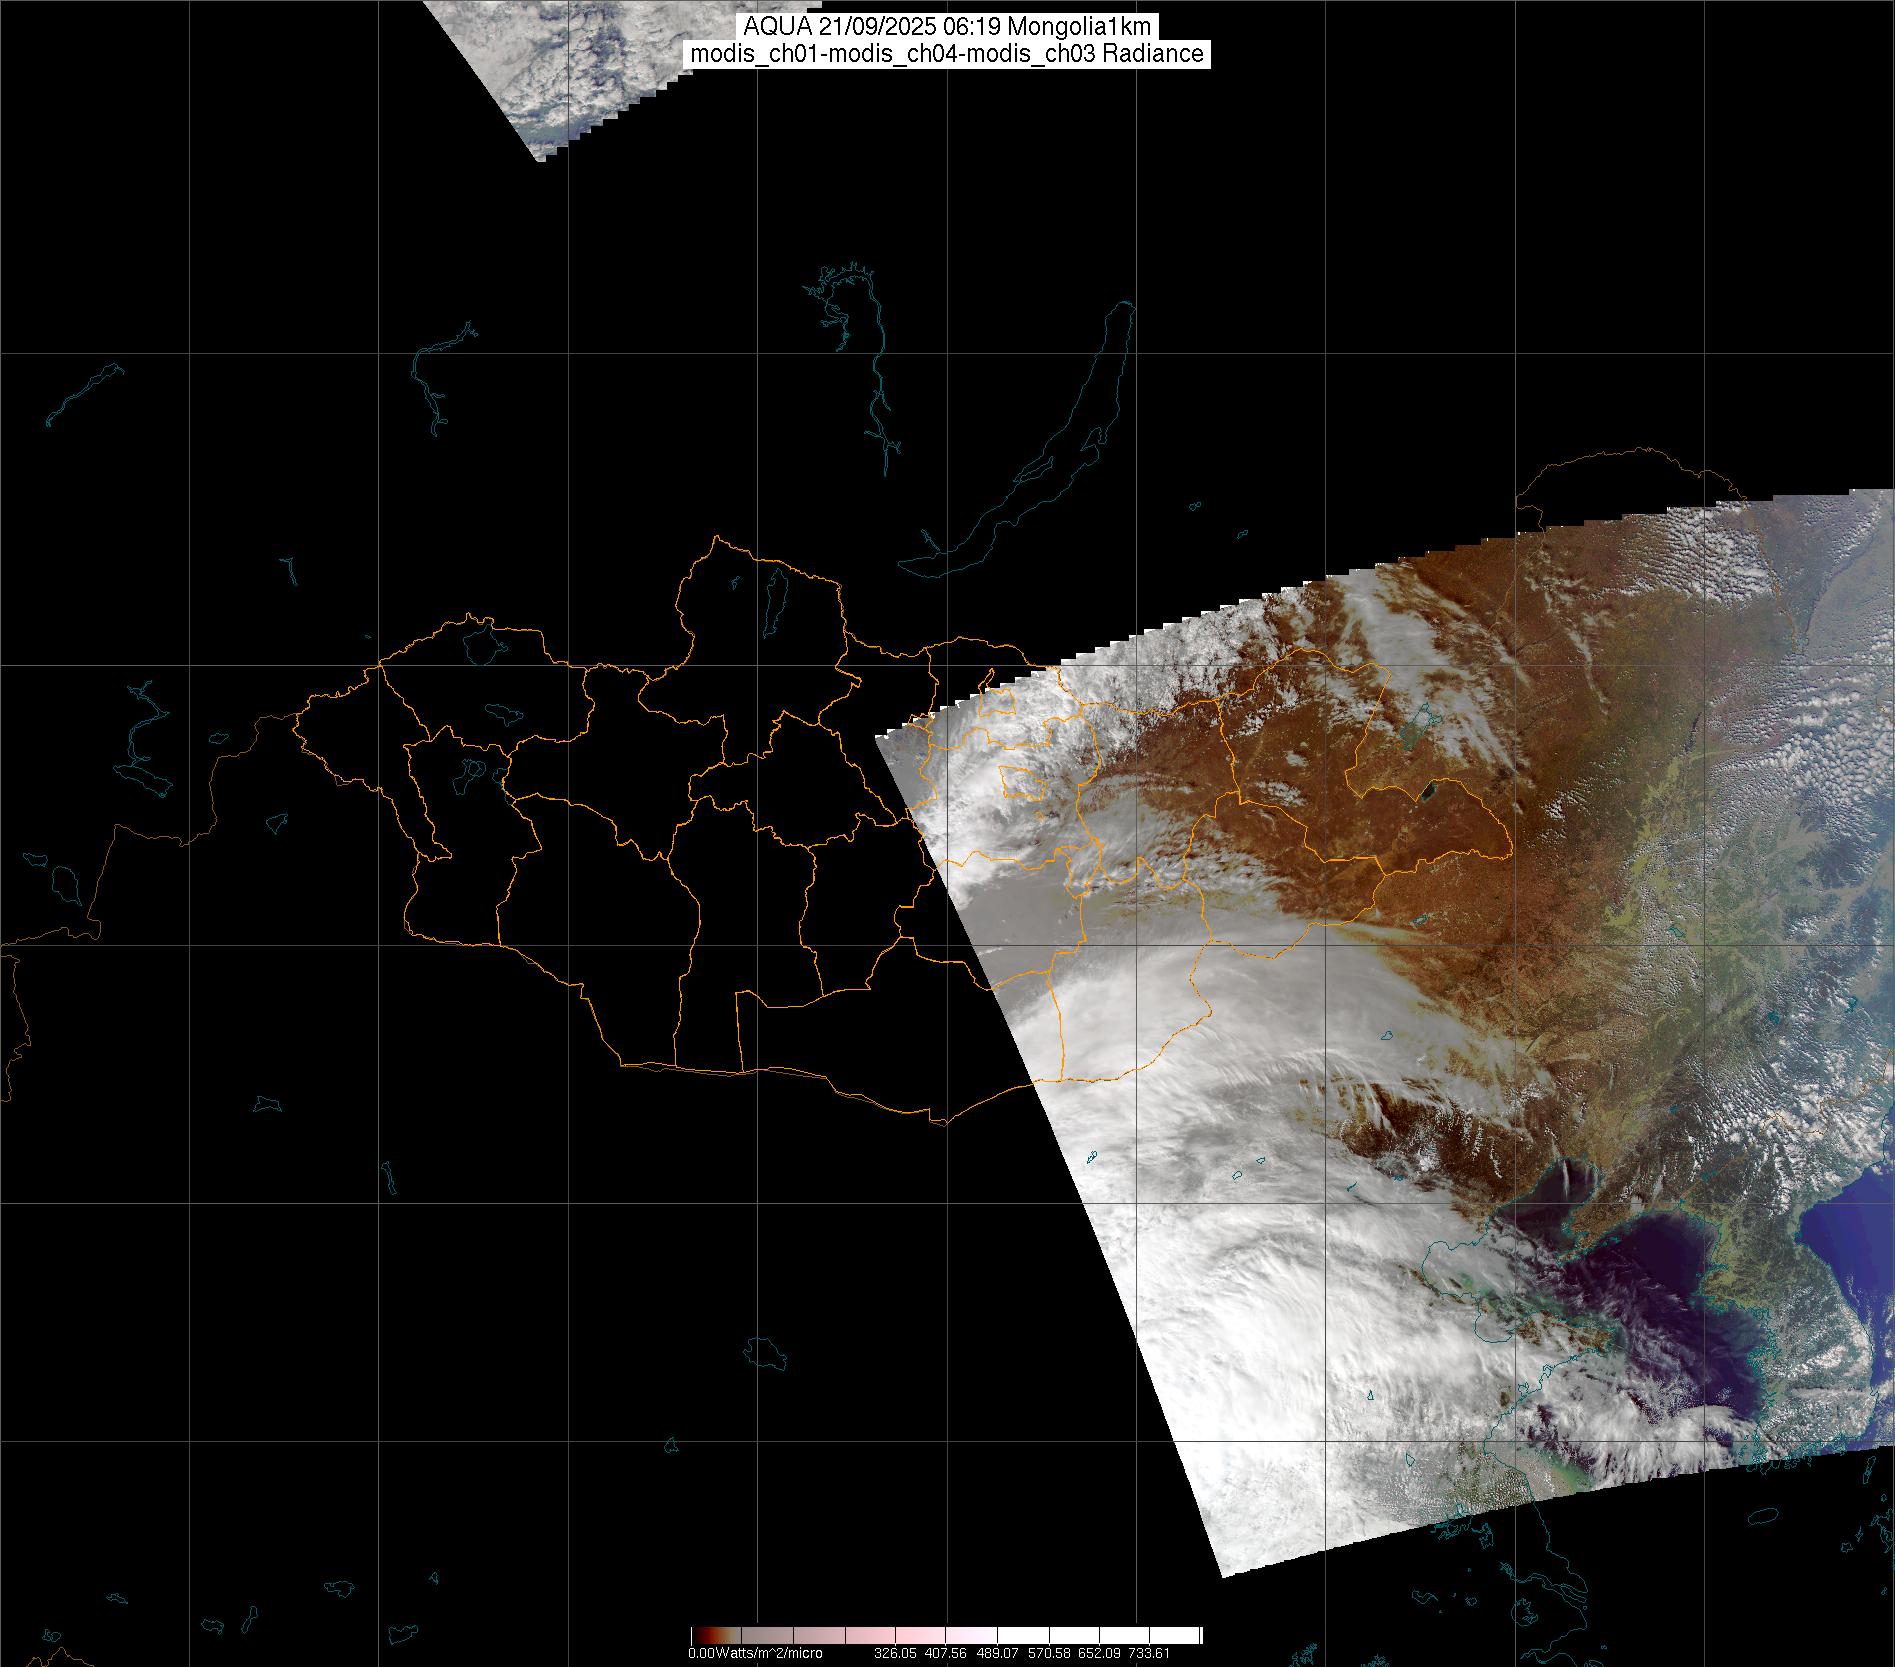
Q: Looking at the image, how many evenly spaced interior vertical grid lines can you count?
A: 9